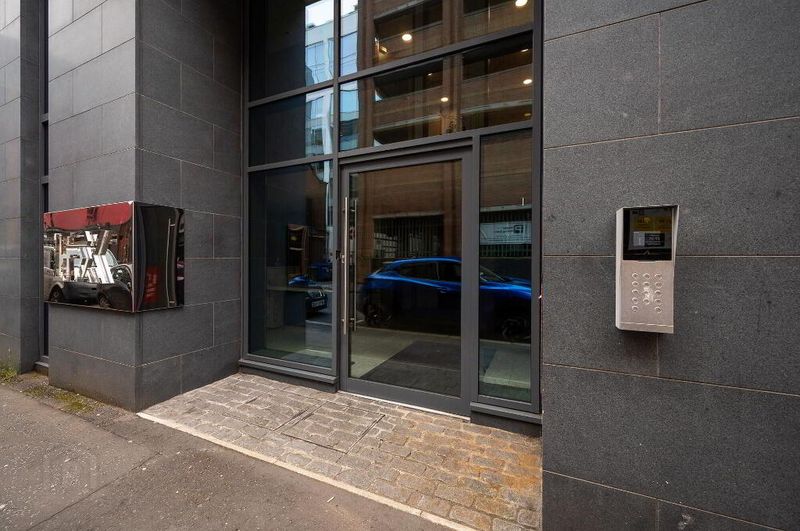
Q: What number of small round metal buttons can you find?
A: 14